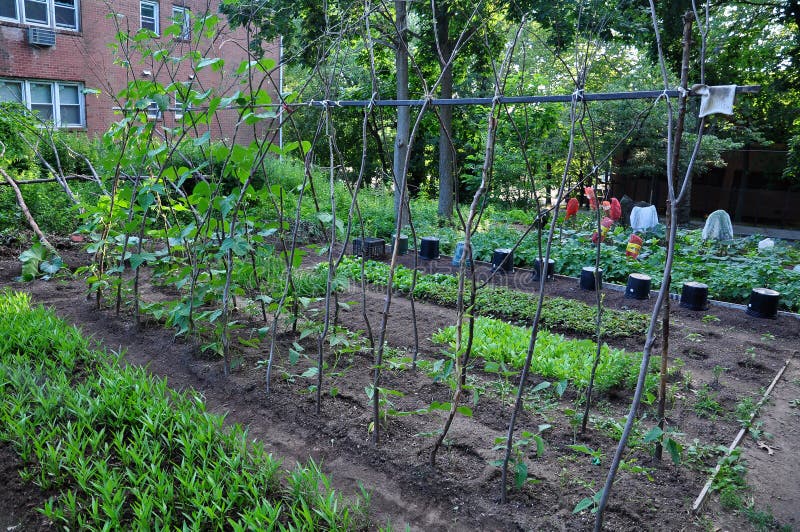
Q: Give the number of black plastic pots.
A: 7